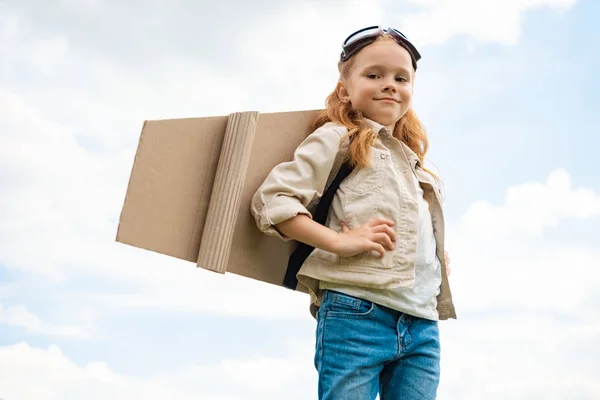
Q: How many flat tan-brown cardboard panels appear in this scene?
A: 2